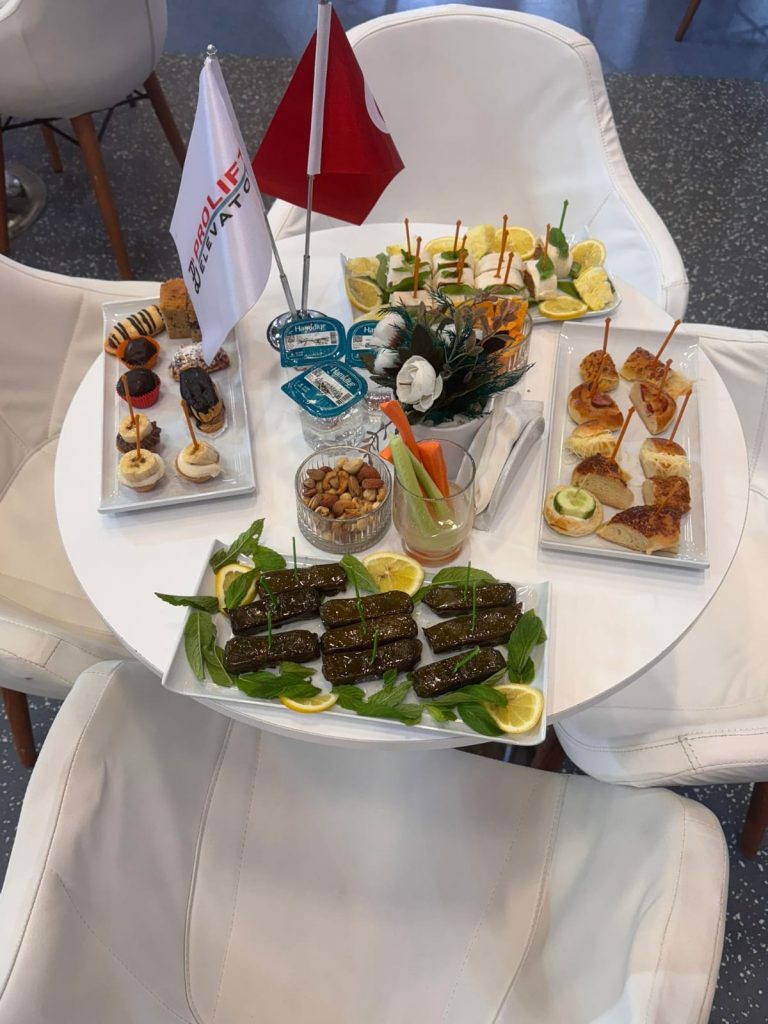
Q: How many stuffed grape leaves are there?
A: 9